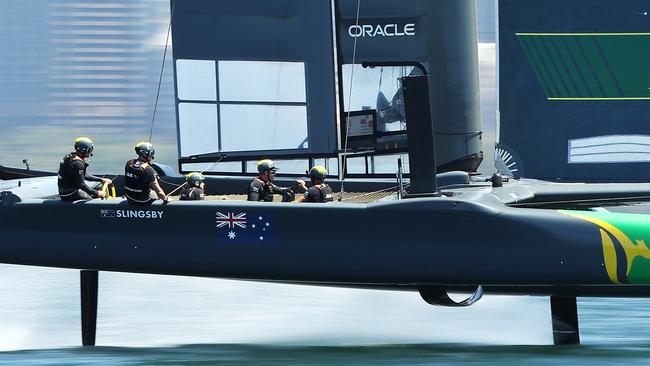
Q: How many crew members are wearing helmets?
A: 5